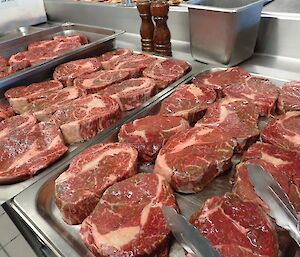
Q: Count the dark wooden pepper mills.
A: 2